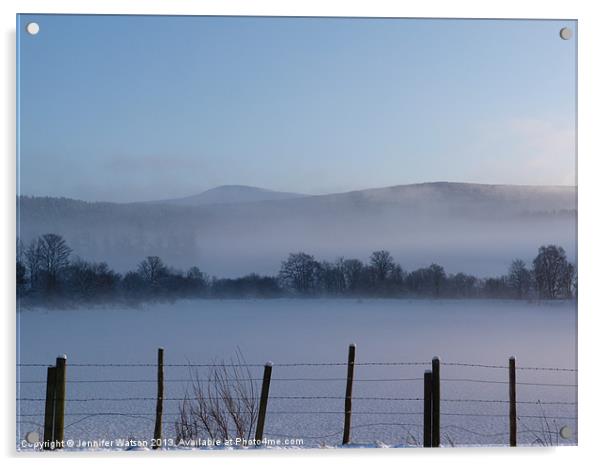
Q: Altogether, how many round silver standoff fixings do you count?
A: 4